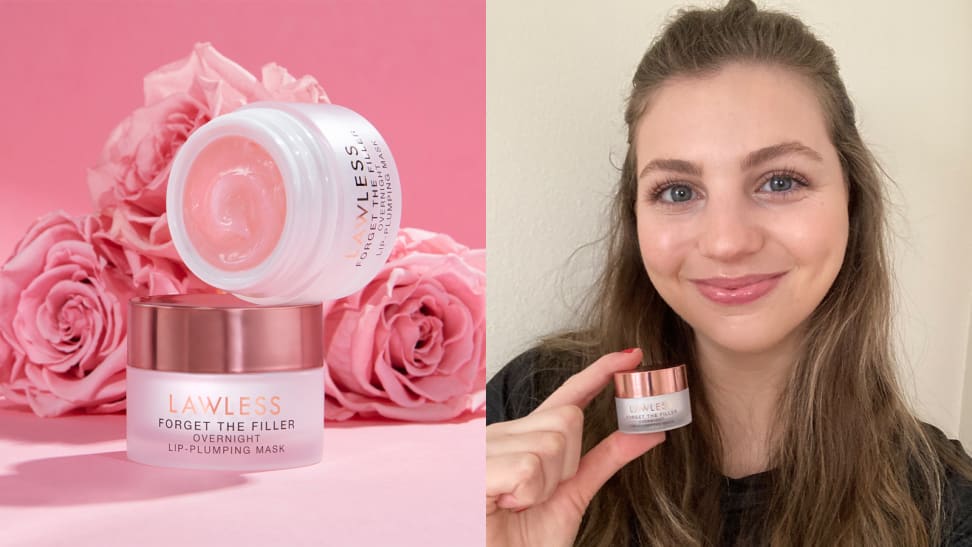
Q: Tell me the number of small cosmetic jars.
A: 3